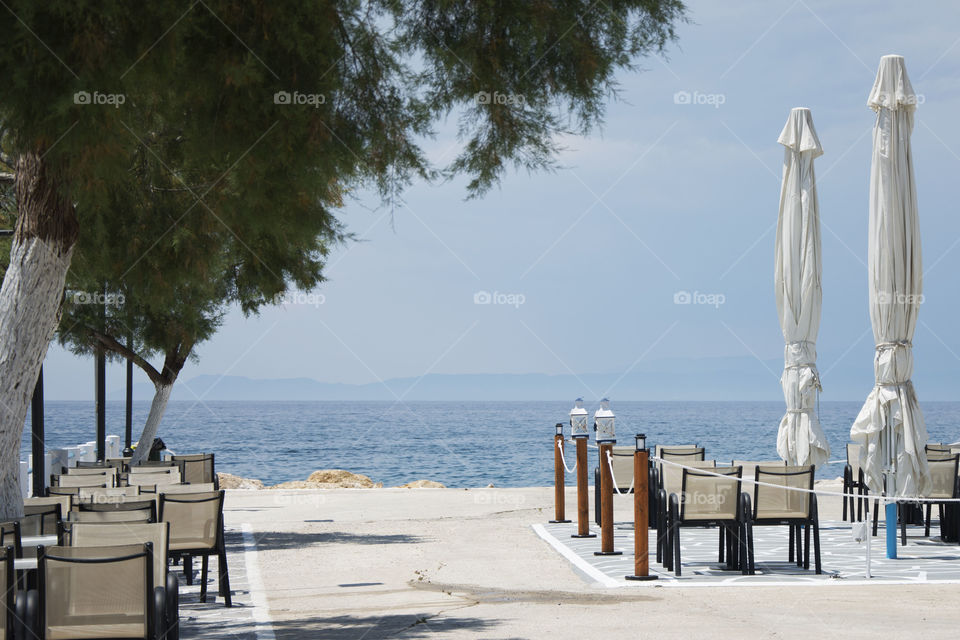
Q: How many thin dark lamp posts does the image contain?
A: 3